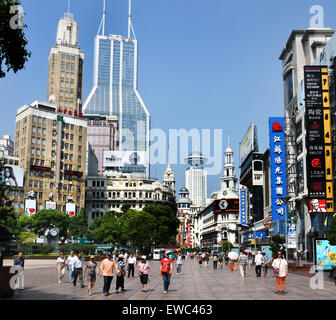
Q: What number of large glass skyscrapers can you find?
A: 1